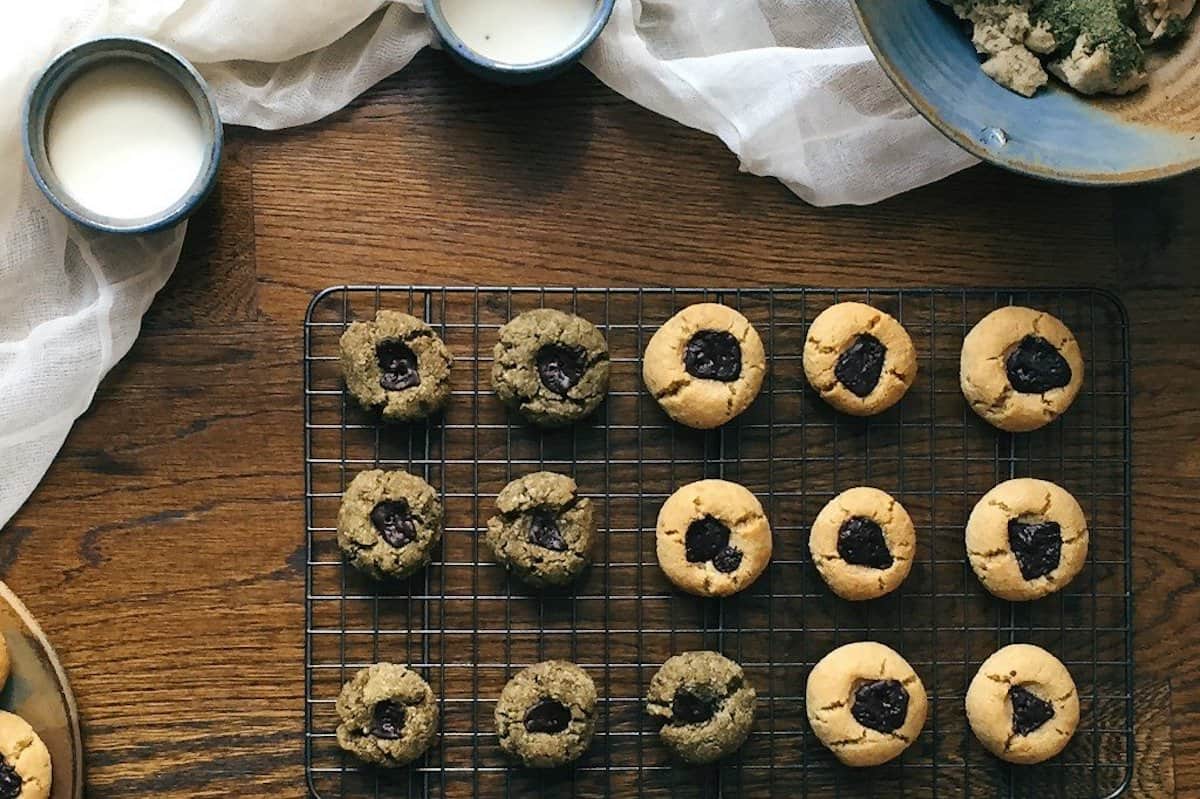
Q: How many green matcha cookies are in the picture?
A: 7